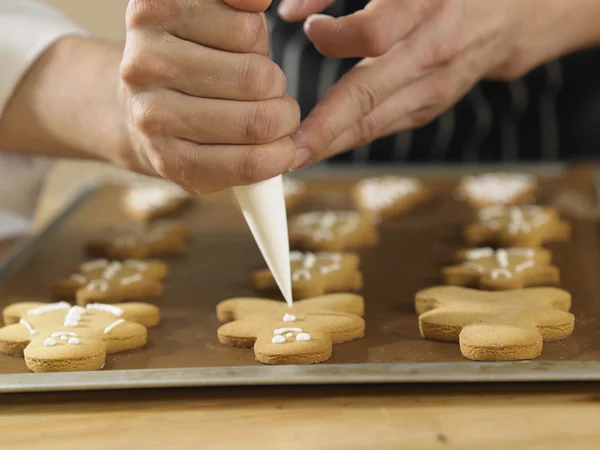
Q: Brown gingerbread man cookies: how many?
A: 9